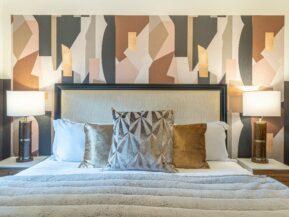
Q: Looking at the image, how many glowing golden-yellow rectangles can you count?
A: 4